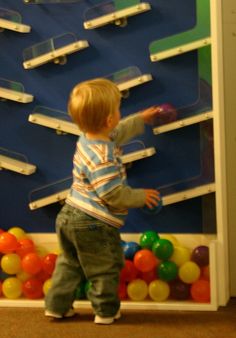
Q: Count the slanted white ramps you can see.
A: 12